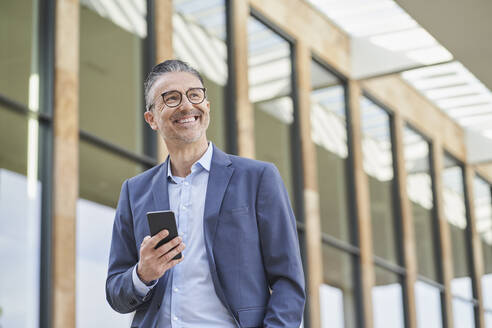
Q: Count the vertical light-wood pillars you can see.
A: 8